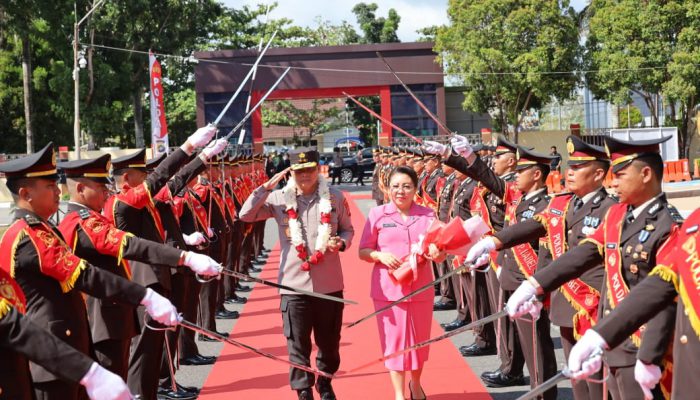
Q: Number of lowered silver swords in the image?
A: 5